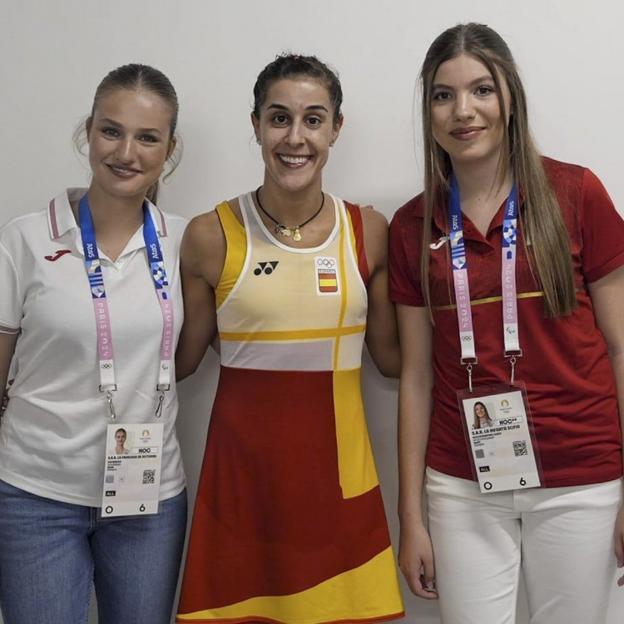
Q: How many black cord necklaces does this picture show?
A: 1